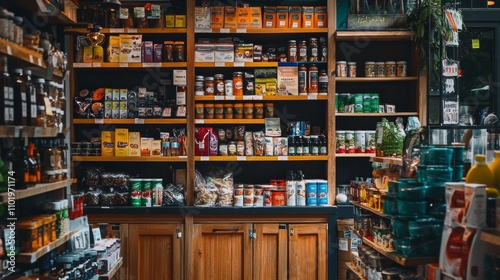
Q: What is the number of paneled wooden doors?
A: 4